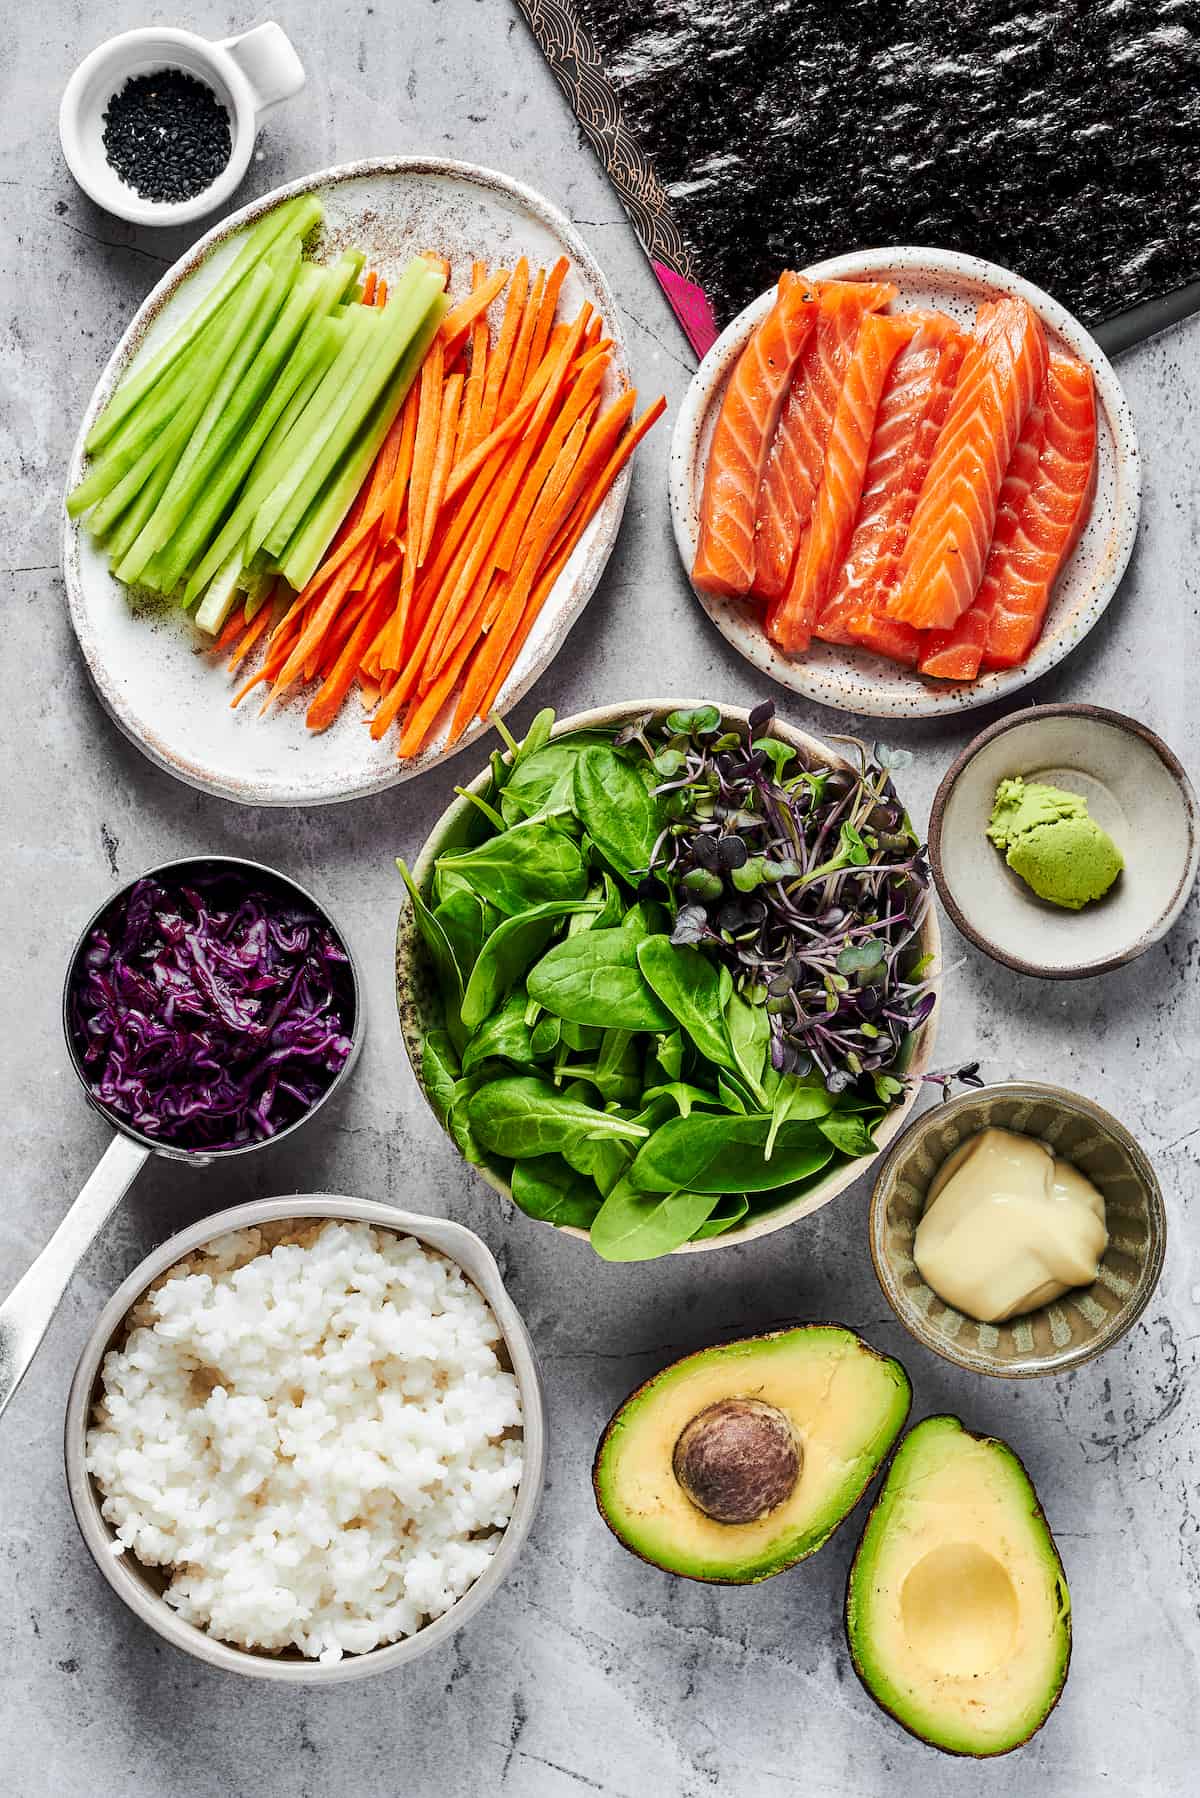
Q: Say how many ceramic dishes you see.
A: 7